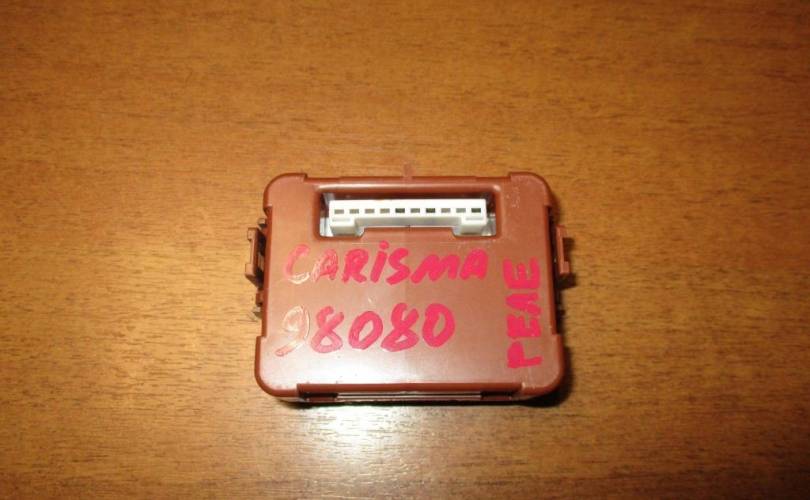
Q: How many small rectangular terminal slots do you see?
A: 10